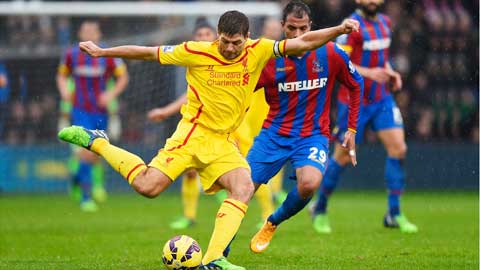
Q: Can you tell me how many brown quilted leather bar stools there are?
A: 0